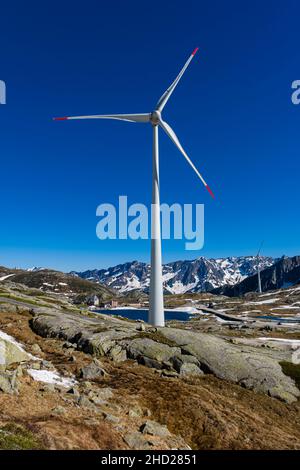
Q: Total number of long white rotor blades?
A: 3